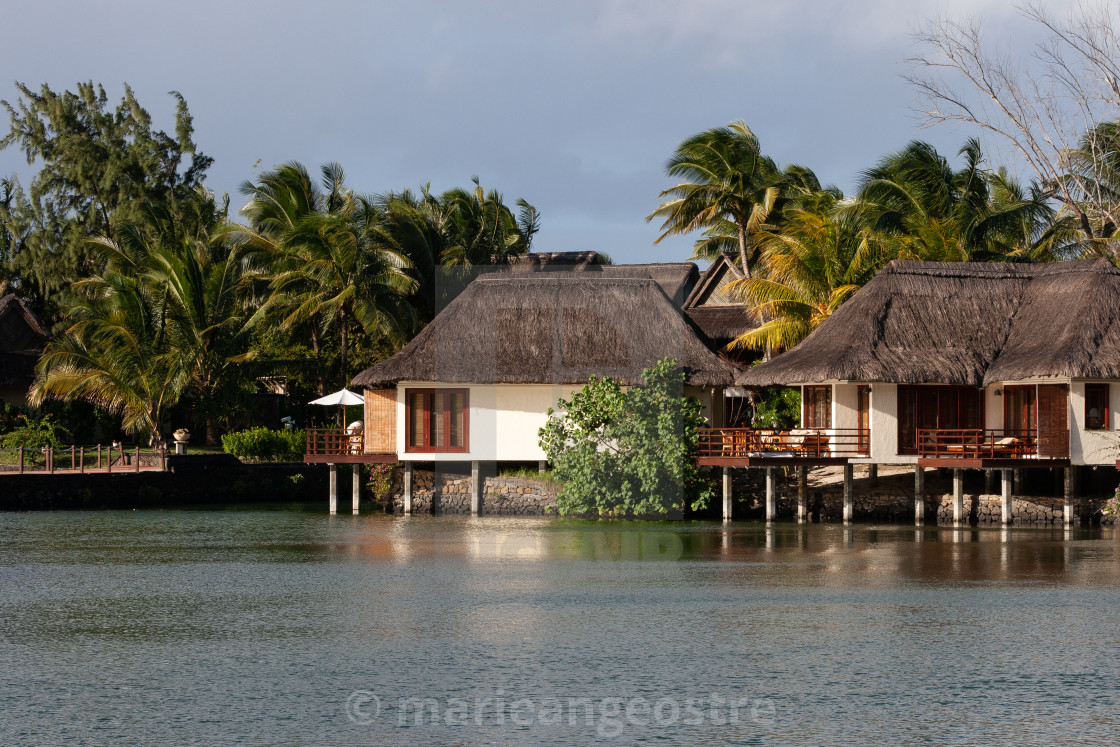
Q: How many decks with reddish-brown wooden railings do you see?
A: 3